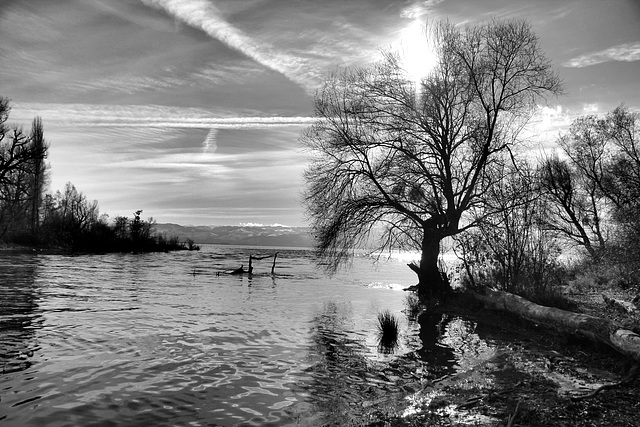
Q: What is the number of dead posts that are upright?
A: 2